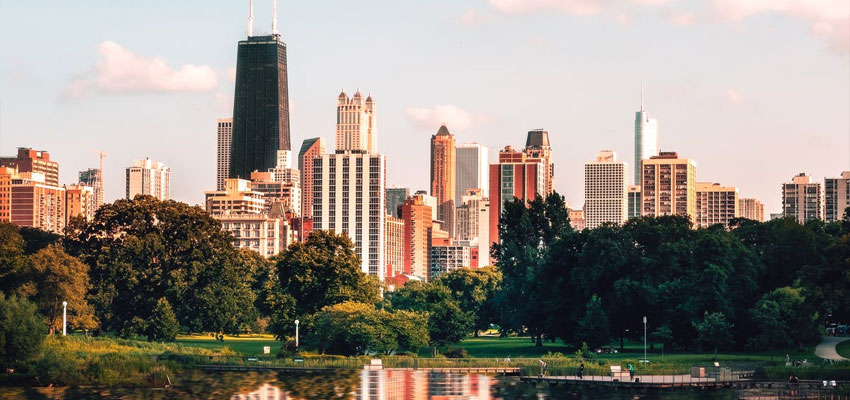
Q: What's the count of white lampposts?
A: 3